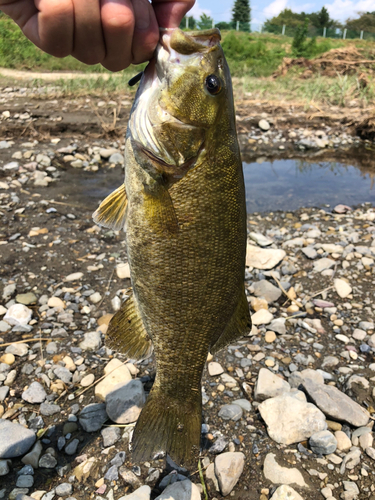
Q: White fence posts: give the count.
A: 8